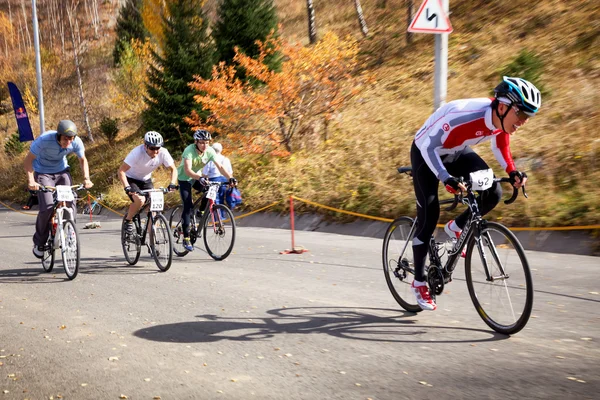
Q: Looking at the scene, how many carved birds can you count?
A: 0